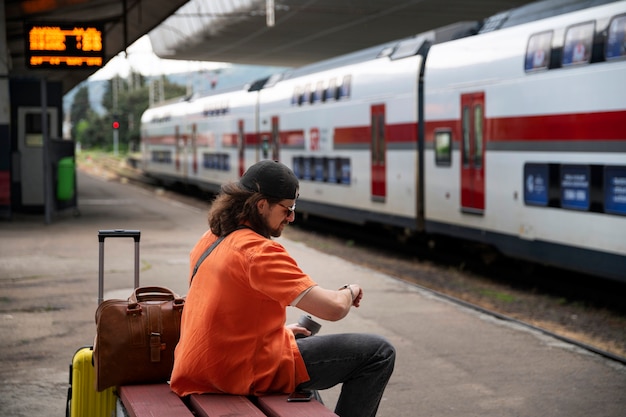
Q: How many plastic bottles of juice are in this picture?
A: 0